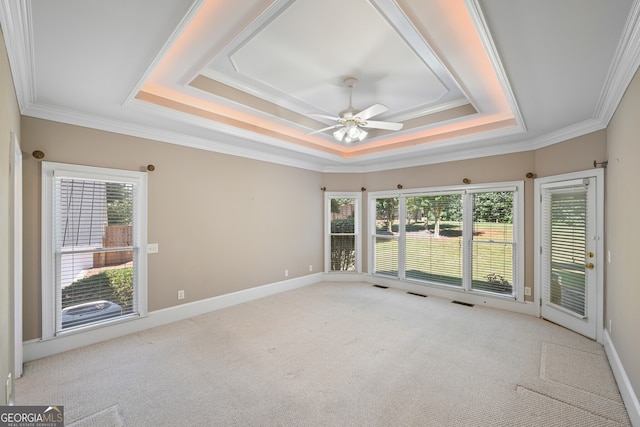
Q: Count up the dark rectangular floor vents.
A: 3